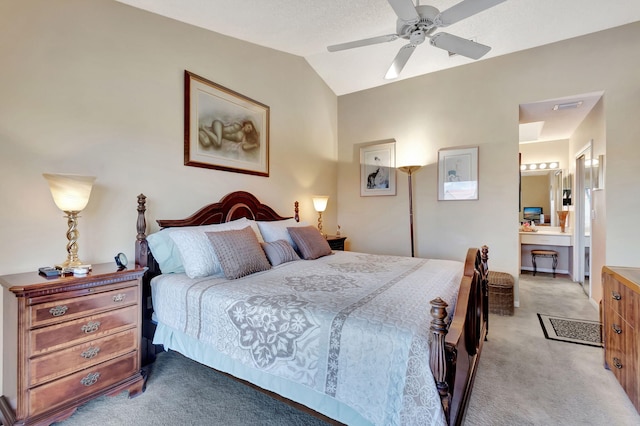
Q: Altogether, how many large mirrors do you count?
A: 1